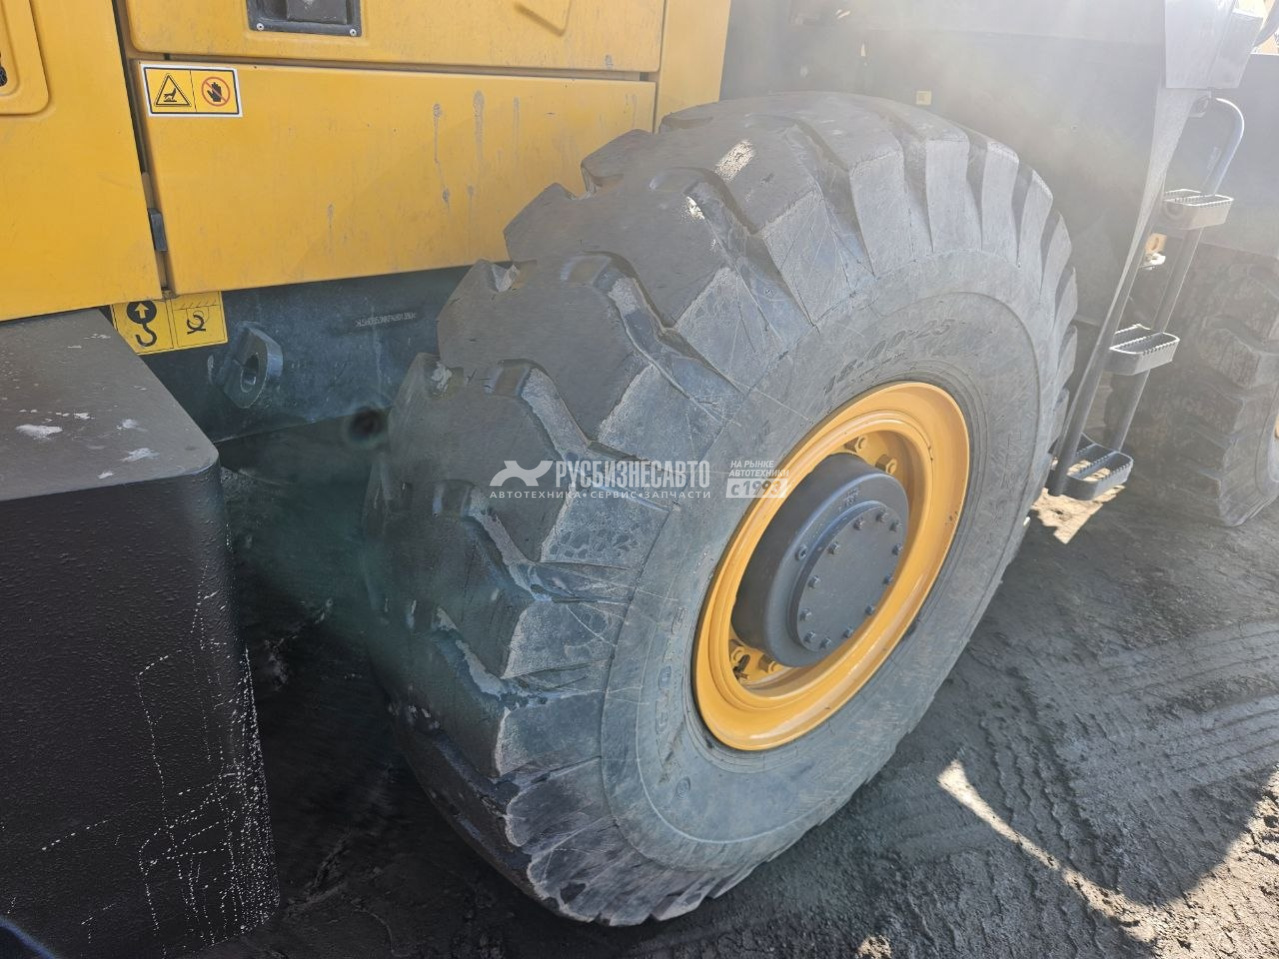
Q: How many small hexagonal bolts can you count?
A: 12